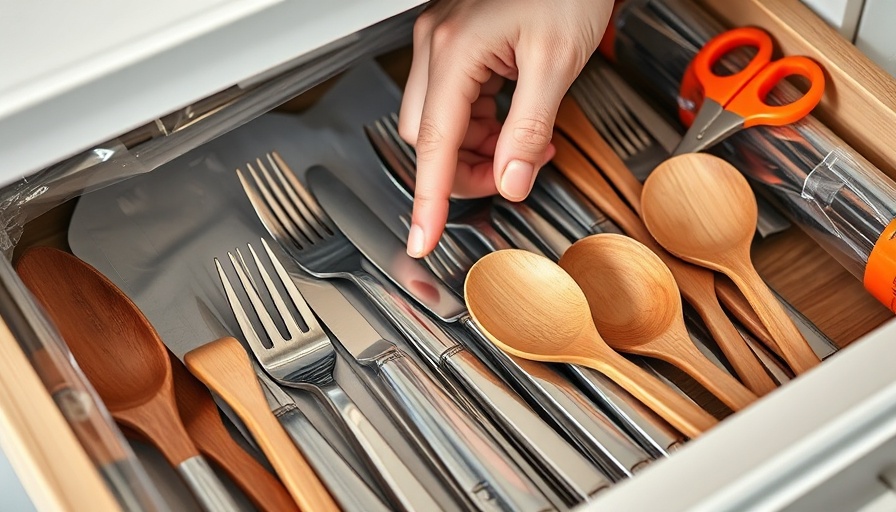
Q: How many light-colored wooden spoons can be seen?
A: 3